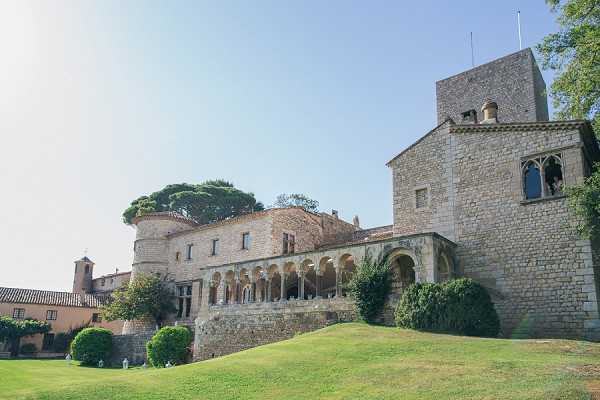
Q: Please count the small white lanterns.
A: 5